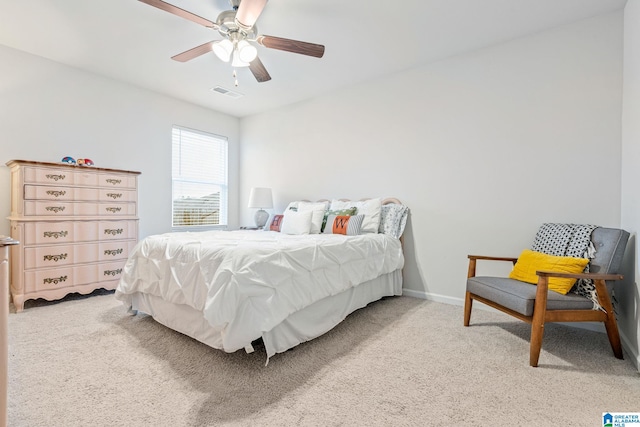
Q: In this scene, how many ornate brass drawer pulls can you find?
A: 12